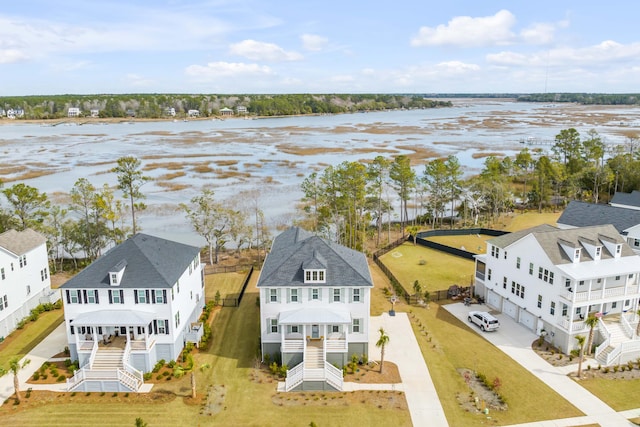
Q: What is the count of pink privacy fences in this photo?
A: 0